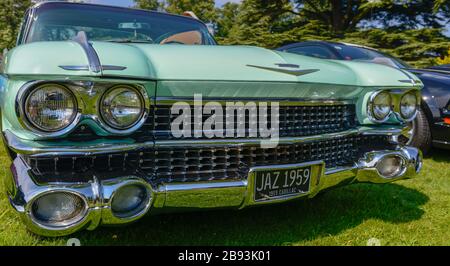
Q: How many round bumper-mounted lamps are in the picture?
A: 3